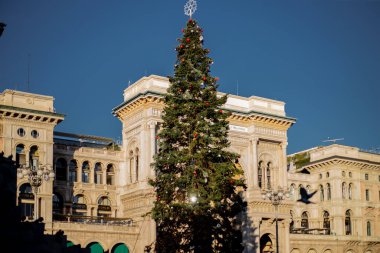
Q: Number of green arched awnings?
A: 3